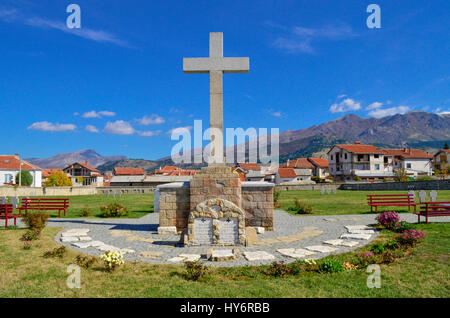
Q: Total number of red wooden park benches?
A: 4